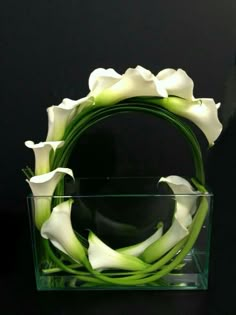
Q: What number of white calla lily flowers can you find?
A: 12